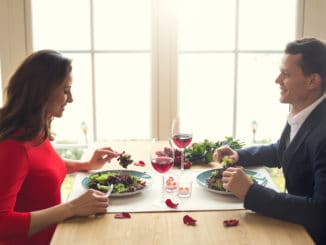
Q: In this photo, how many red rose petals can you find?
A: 5